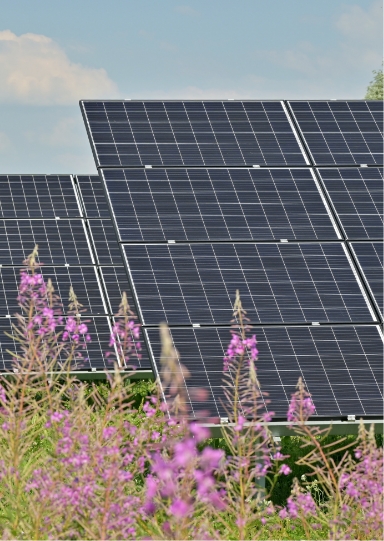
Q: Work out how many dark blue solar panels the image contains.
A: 15